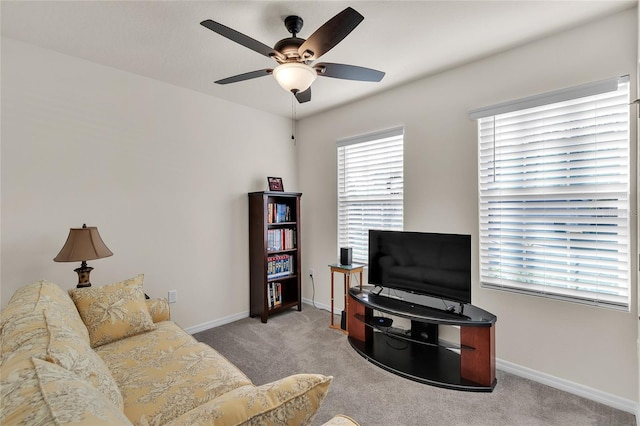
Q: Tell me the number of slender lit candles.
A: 0